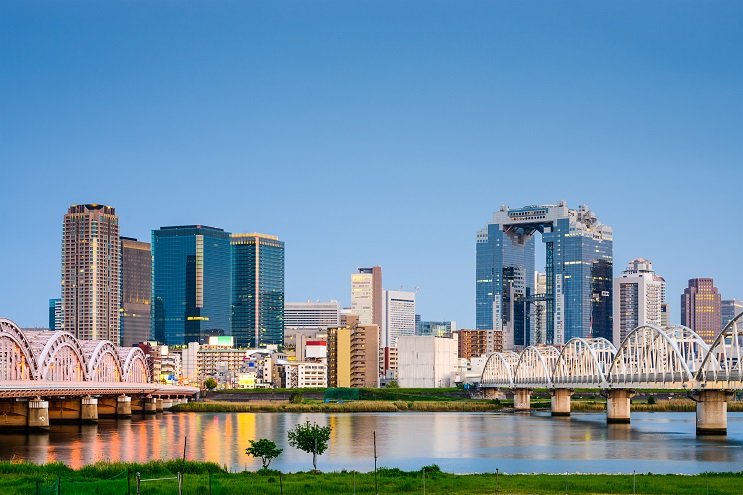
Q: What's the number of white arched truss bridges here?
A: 2